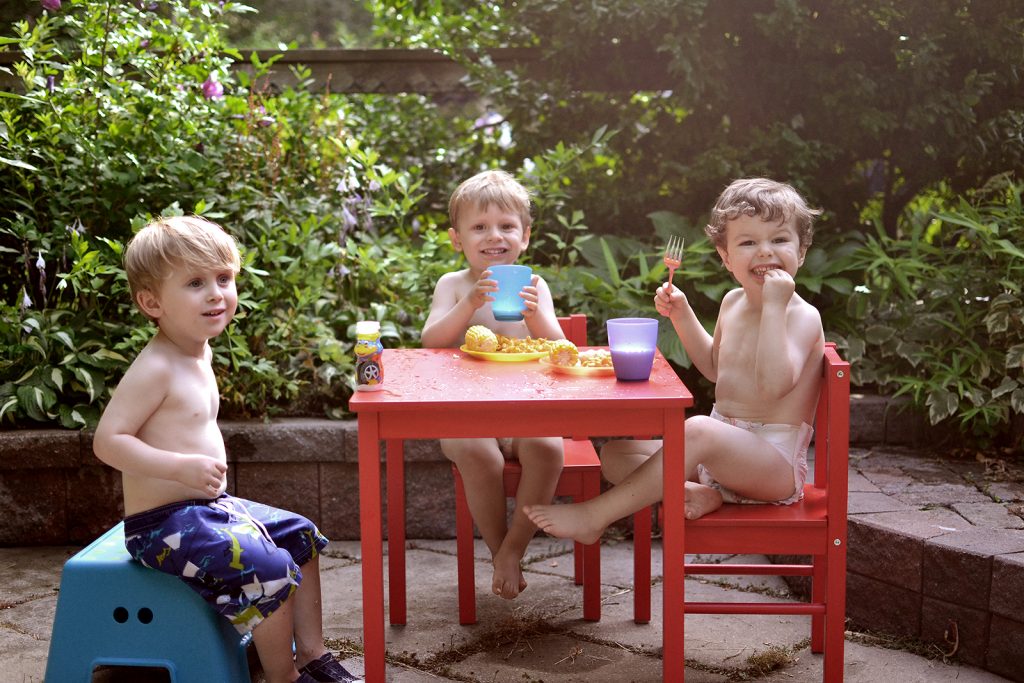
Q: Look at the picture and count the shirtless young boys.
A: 3